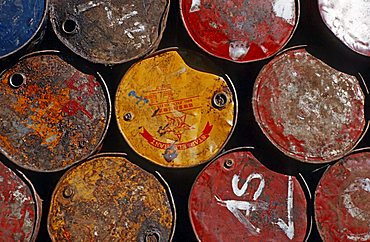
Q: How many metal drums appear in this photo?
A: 11